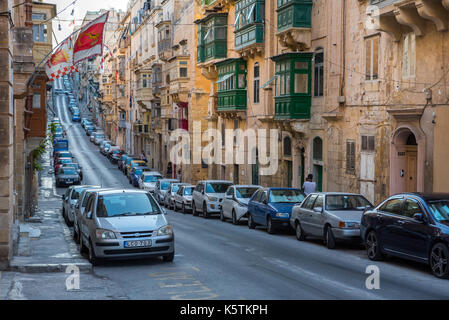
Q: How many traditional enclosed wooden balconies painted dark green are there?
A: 5